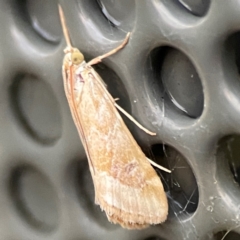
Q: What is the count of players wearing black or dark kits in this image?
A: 0